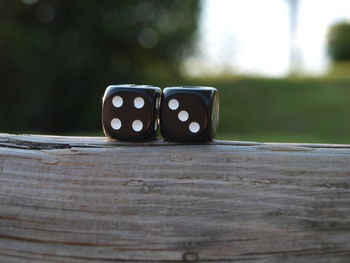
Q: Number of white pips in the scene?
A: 7